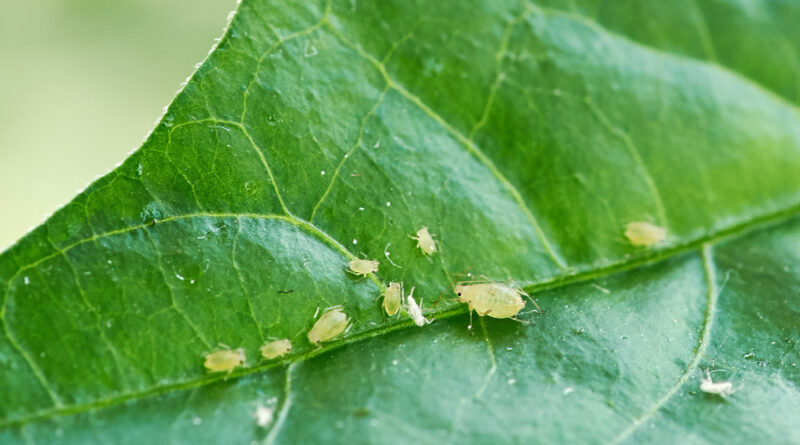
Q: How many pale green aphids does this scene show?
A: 8